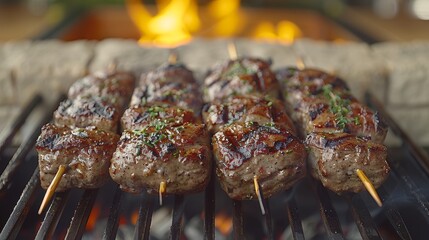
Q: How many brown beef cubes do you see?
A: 12